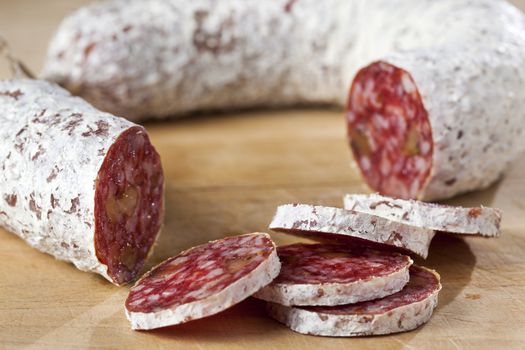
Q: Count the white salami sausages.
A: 2